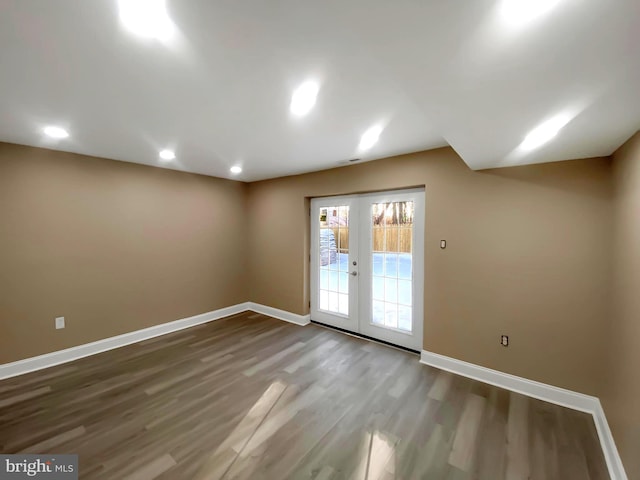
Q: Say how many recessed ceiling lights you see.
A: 8